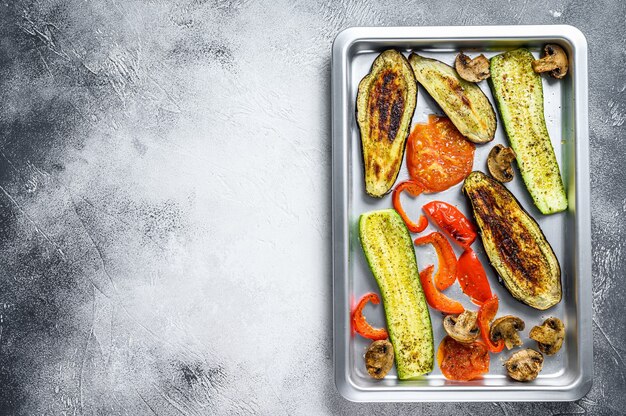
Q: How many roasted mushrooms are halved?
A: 8